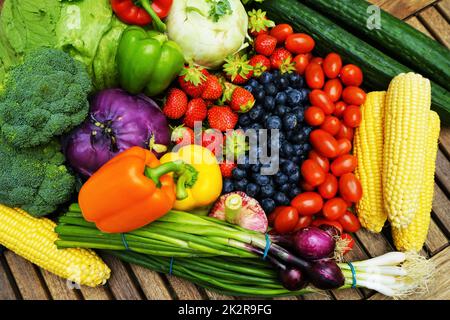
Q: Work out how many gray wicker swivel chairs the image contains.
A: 0